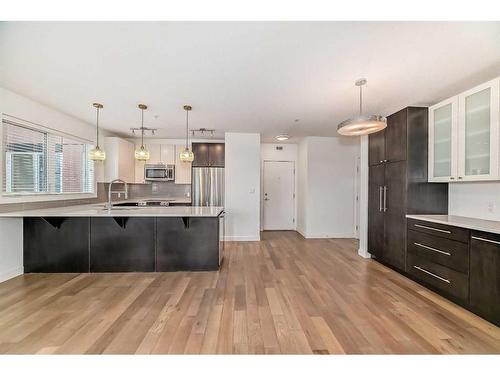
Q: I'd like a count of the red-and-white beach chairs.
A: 0